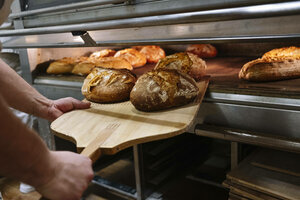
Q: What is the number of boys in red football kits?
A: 0